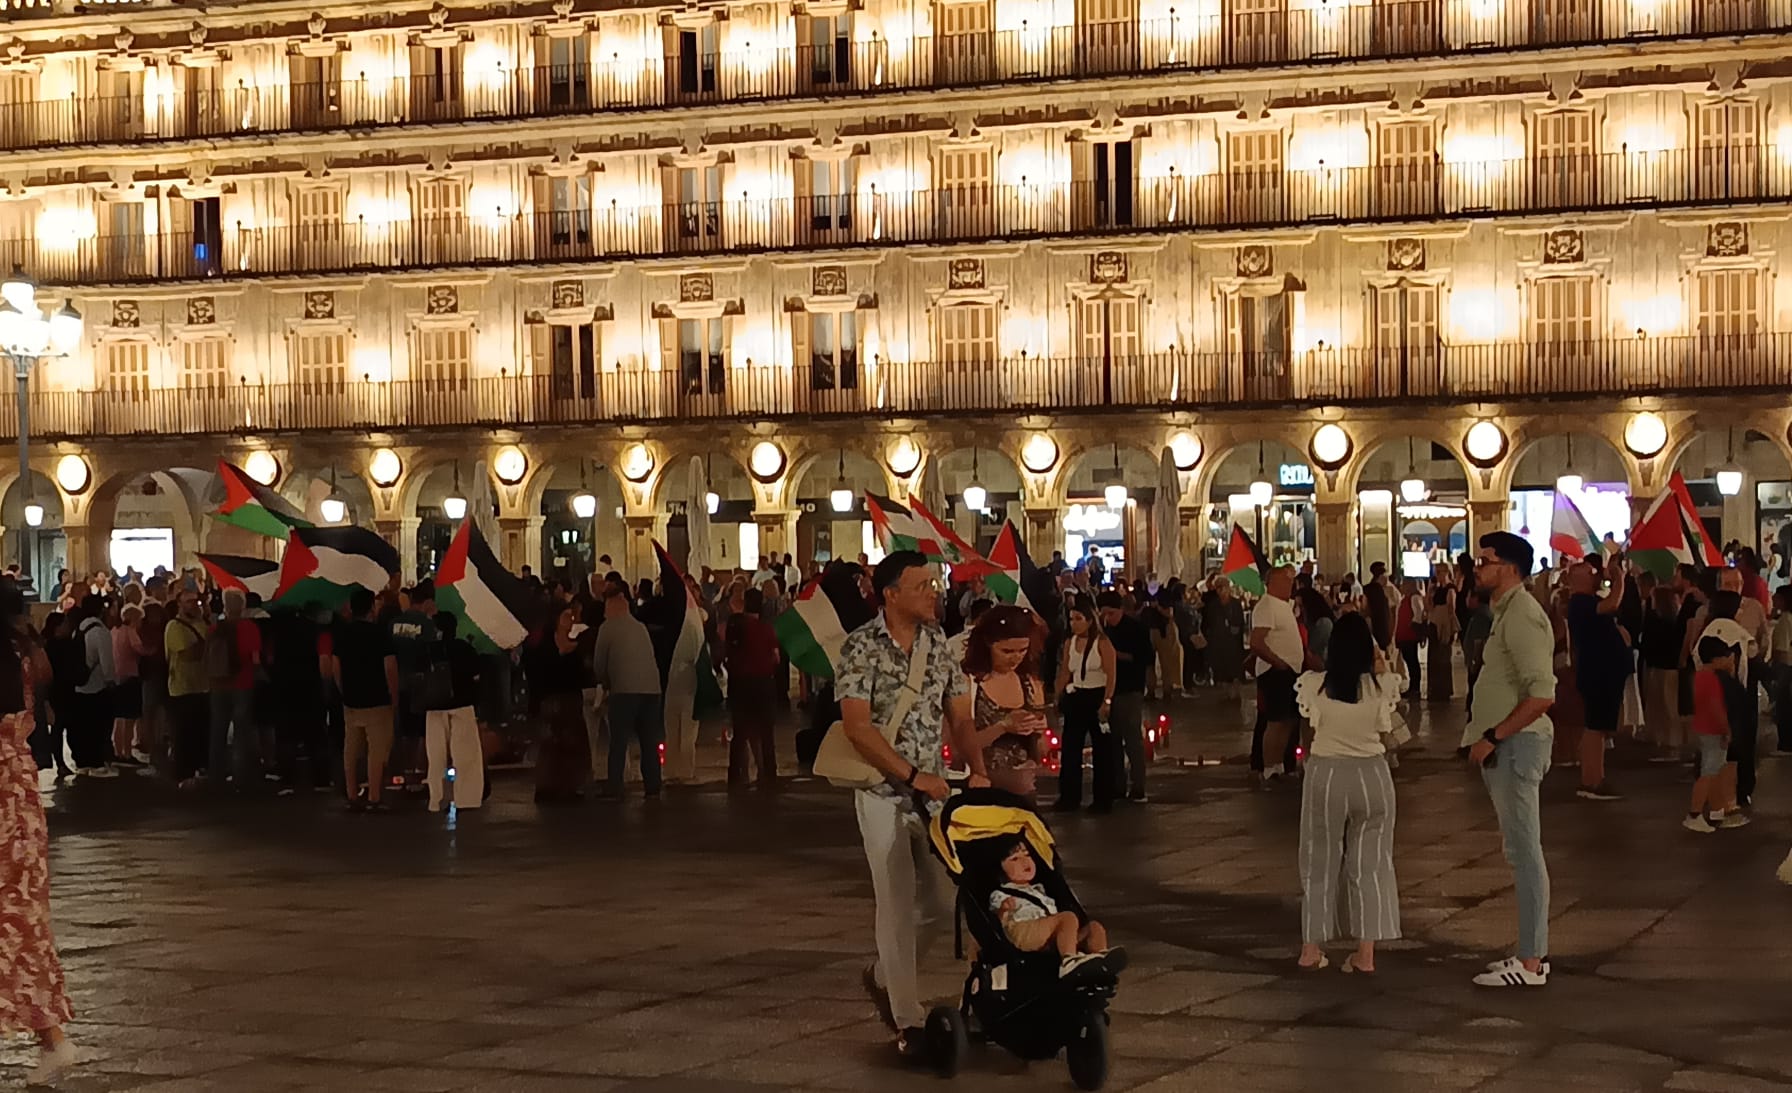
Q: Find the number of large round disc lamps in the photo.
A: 12